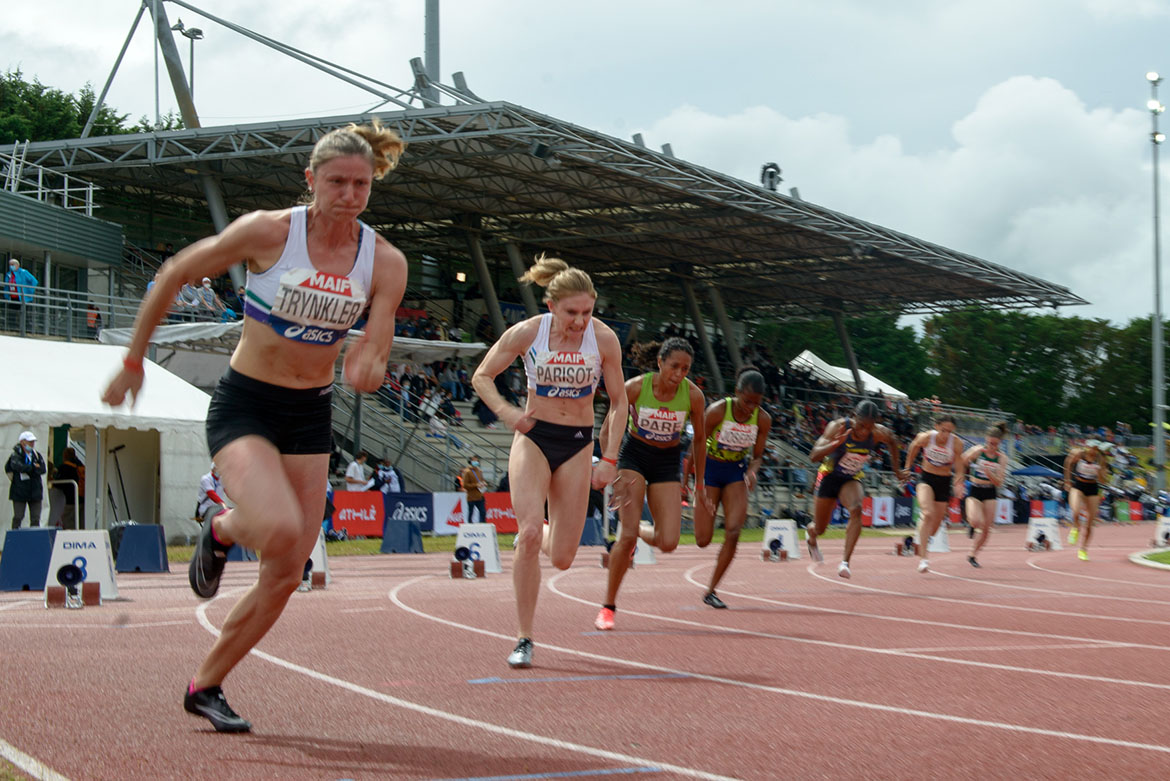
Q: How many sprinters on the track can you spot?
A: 8